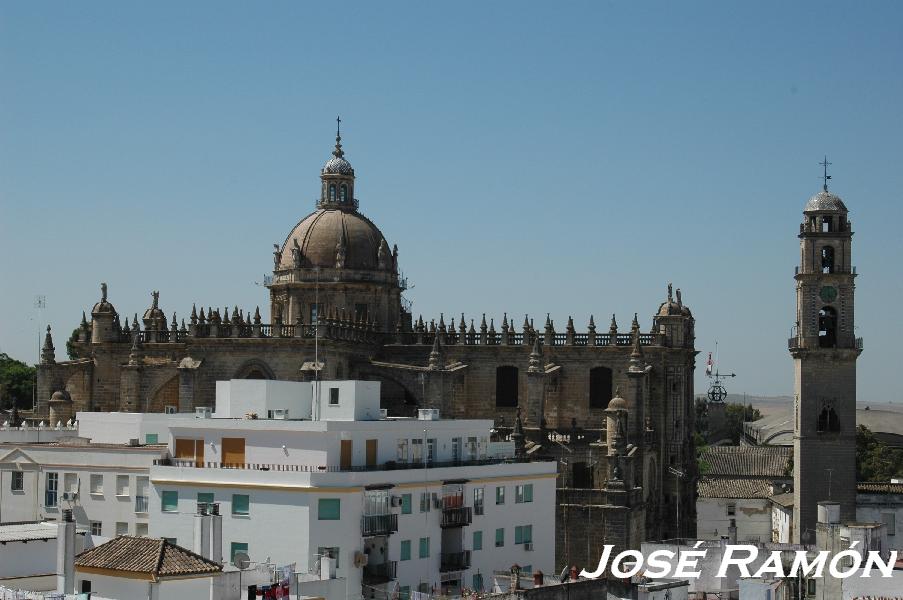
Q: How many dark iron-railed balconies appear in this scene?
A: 4